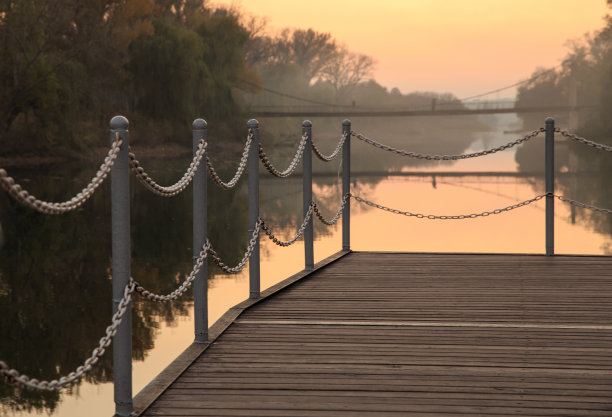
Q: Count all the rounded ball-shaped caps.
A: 6